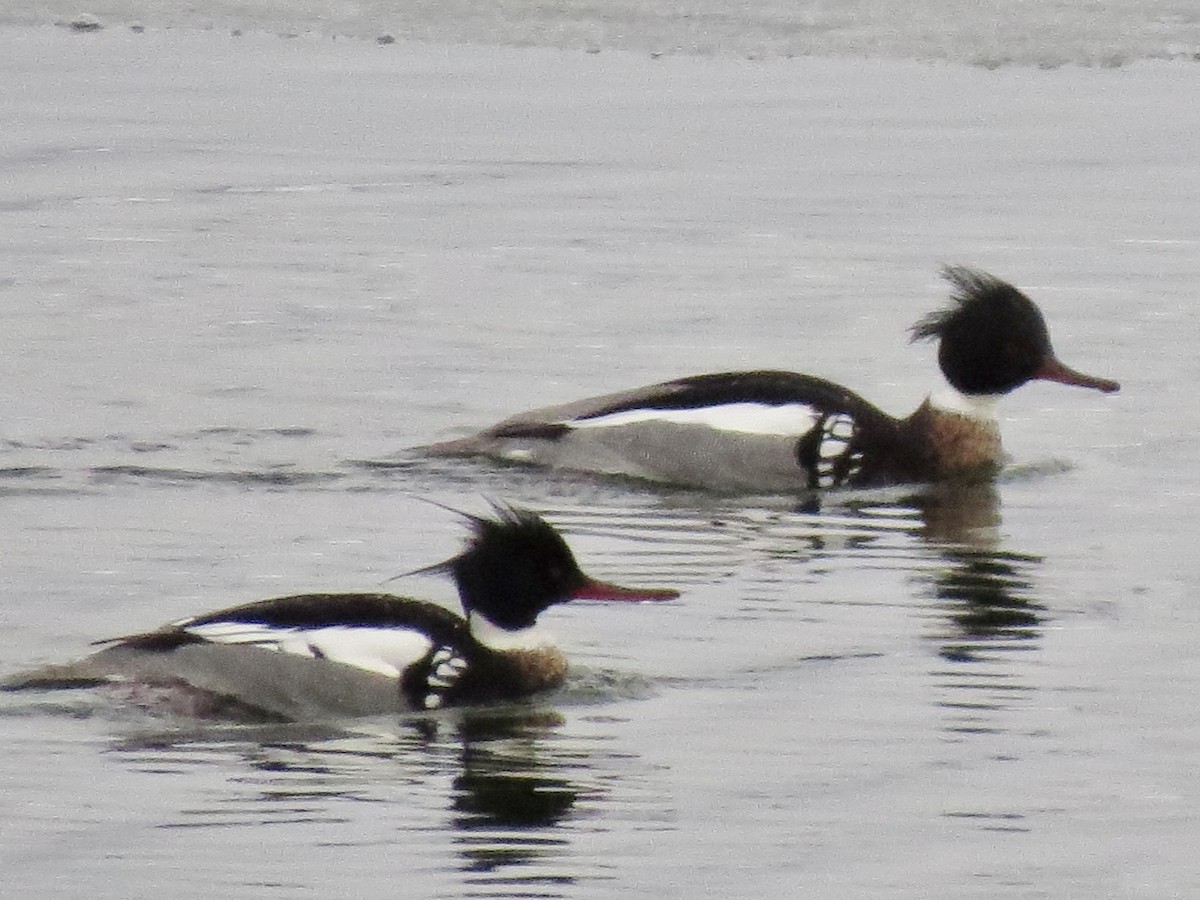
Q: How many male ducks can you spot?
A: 2